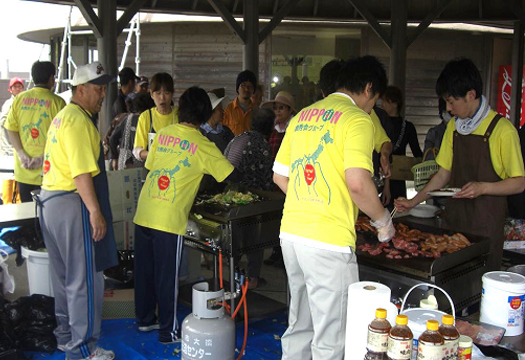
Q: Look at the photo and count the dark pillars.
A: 4